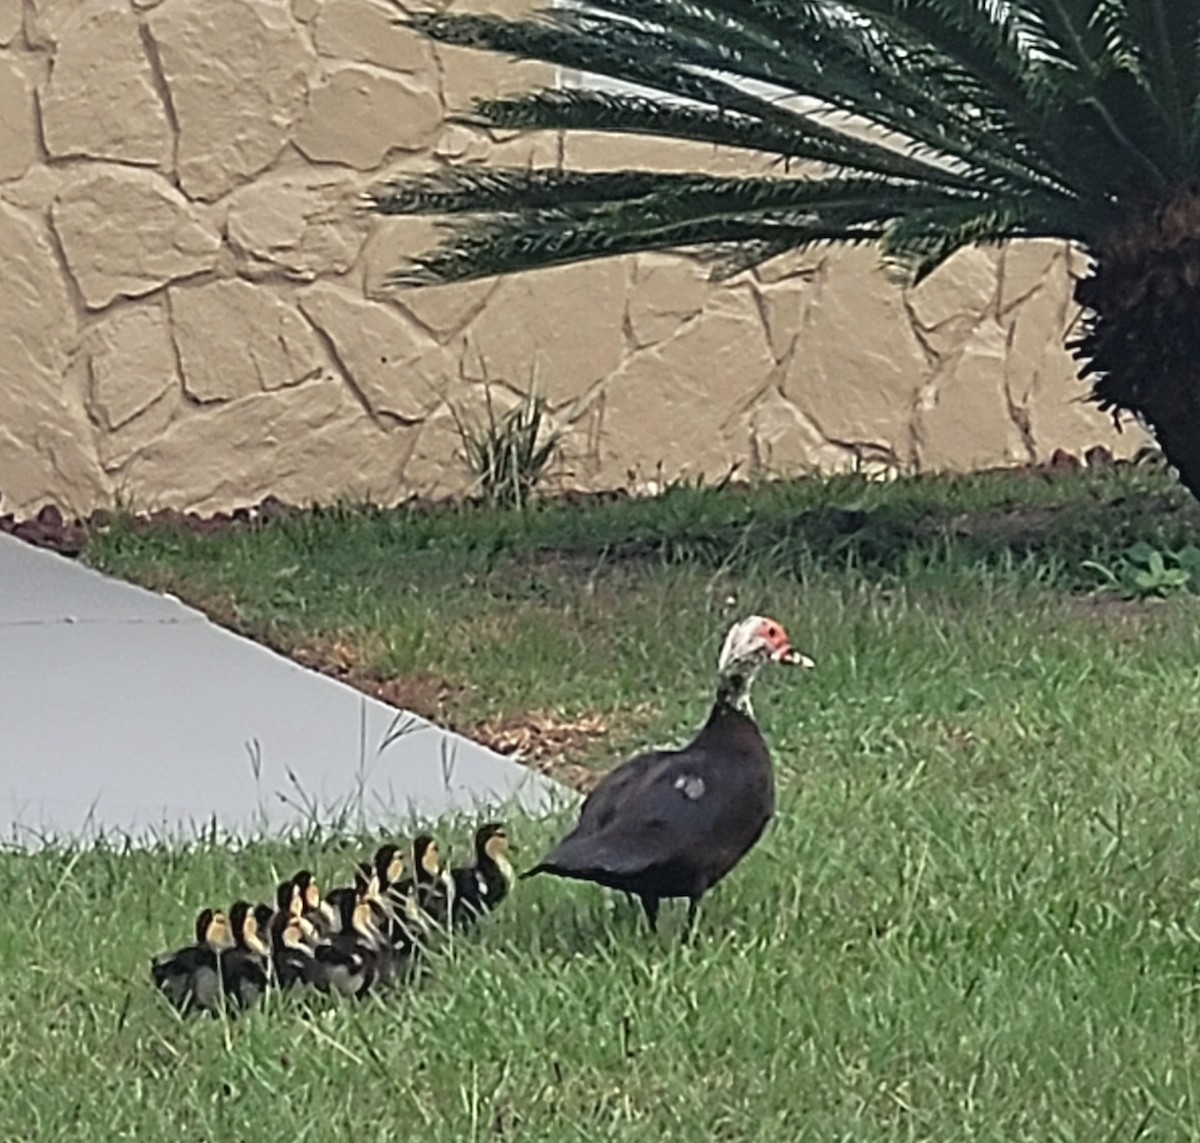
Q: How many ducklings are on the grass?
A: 12